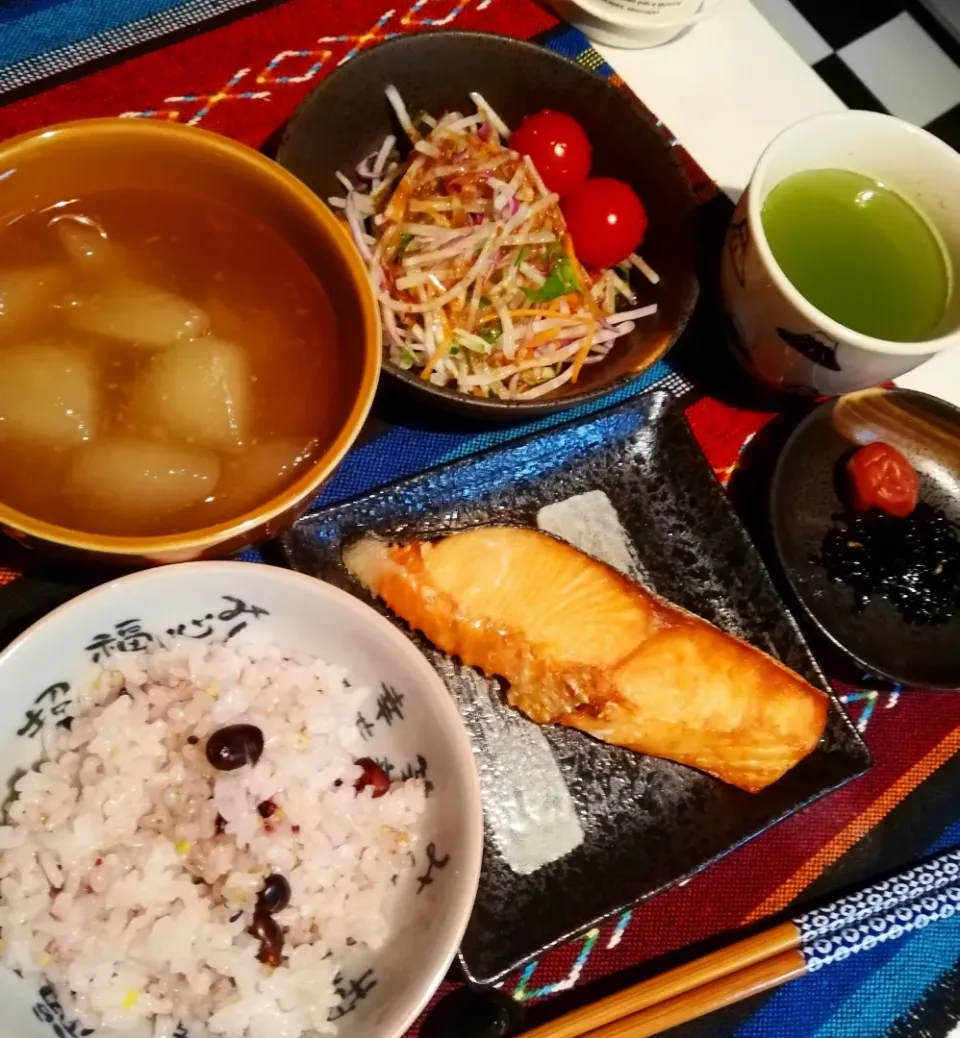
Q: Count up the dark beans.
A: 4